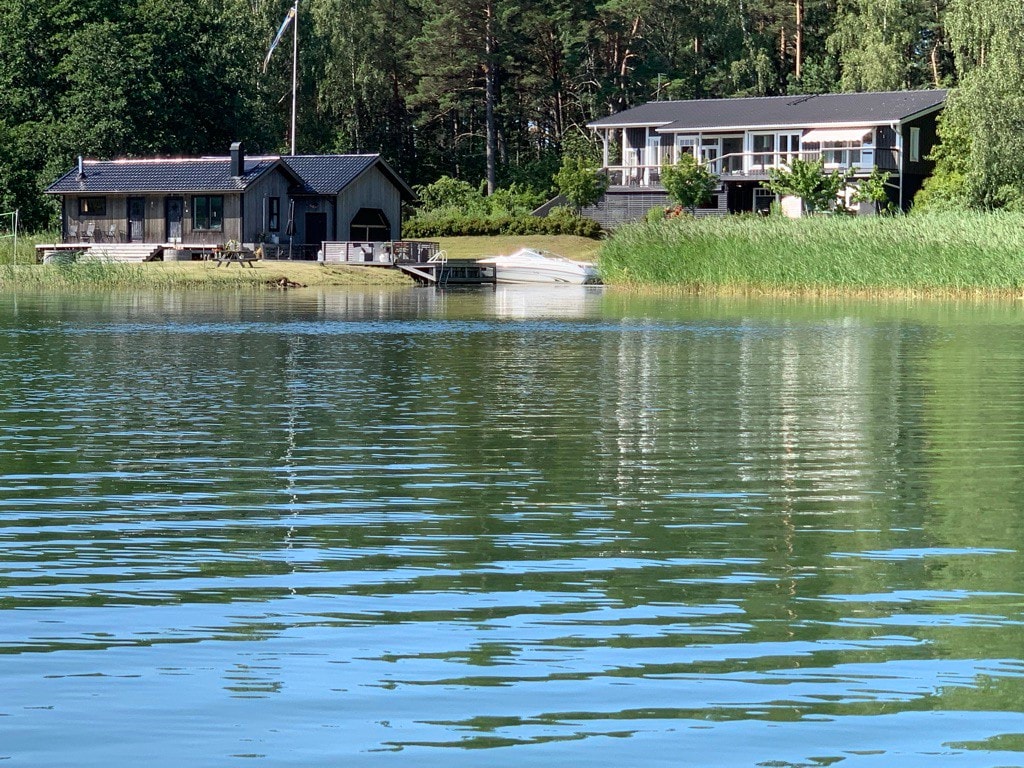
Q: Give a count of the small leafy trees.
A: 4